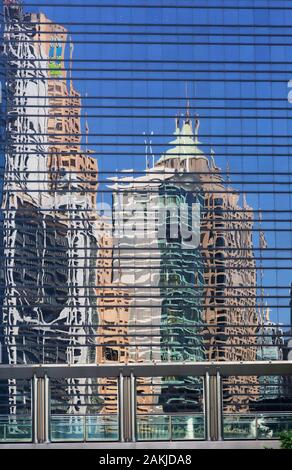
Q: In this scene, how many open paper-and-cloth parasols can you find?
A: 0